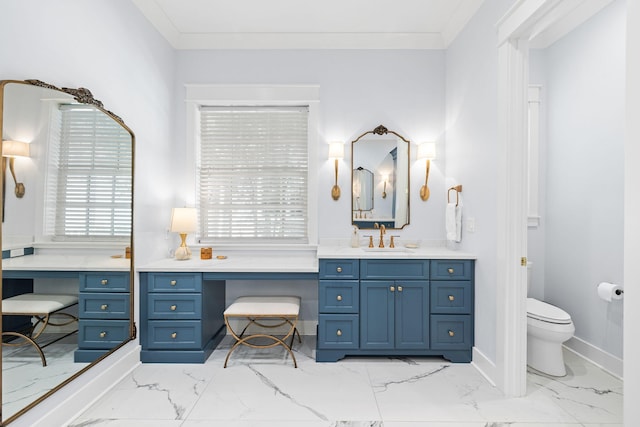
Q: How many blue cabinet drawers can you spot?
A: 9